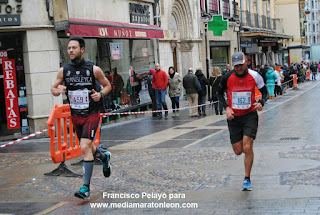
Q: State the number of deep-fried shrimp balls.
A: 0